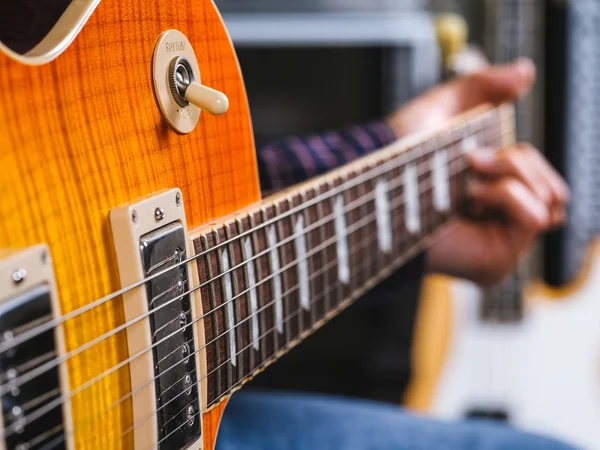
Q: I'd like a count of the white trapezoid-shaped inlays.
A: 9